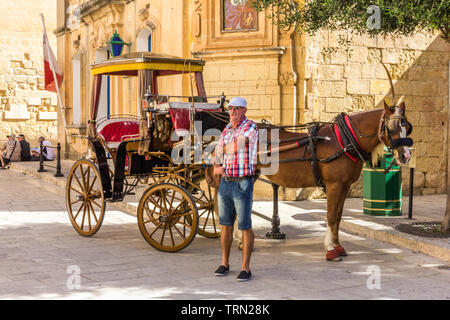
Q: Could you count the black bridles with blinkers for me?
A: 1